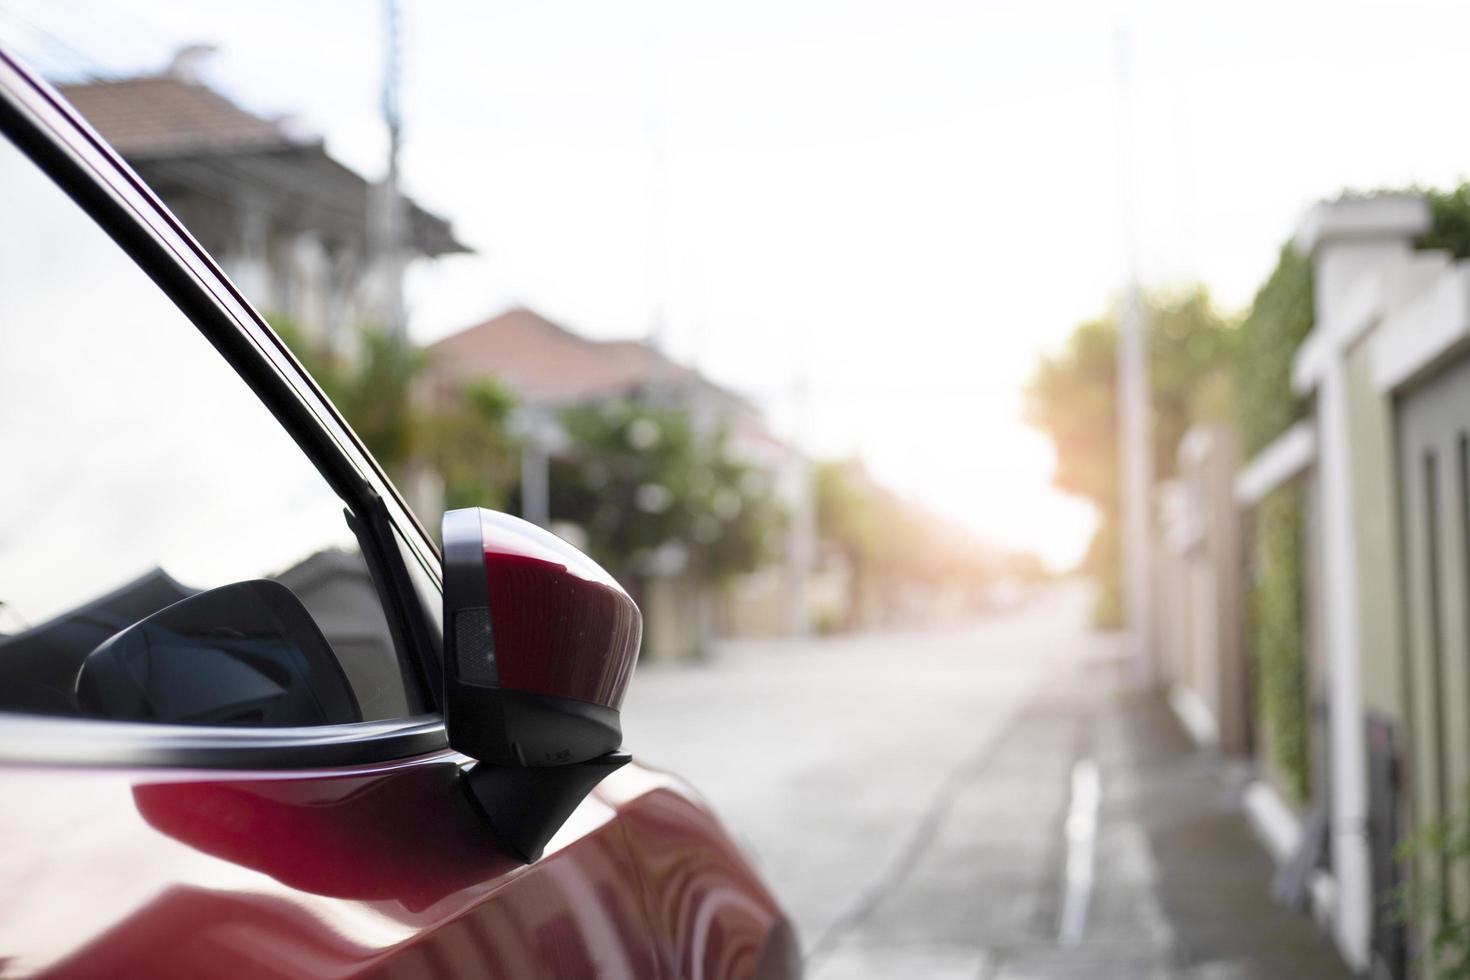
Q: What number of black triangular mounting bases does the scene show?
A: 1